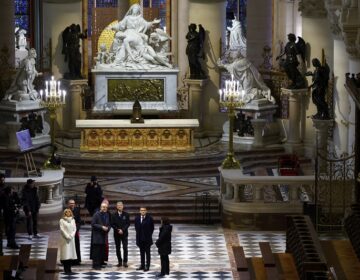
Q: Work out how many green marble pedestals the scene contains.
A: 0